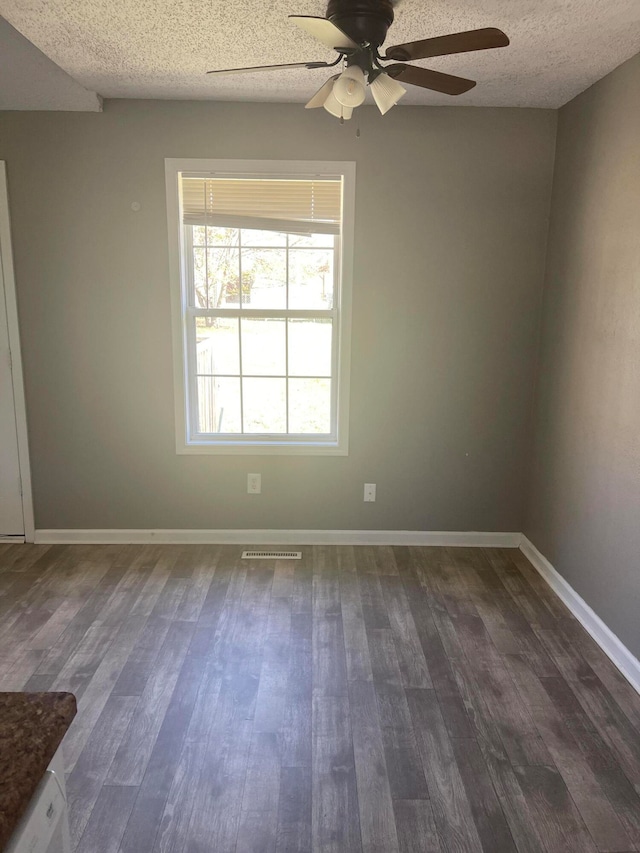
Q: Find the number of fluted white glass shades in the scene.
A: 3